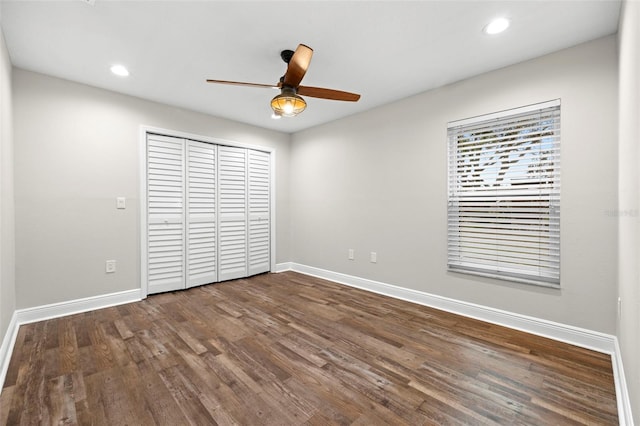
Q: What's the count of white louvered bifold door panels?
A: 4